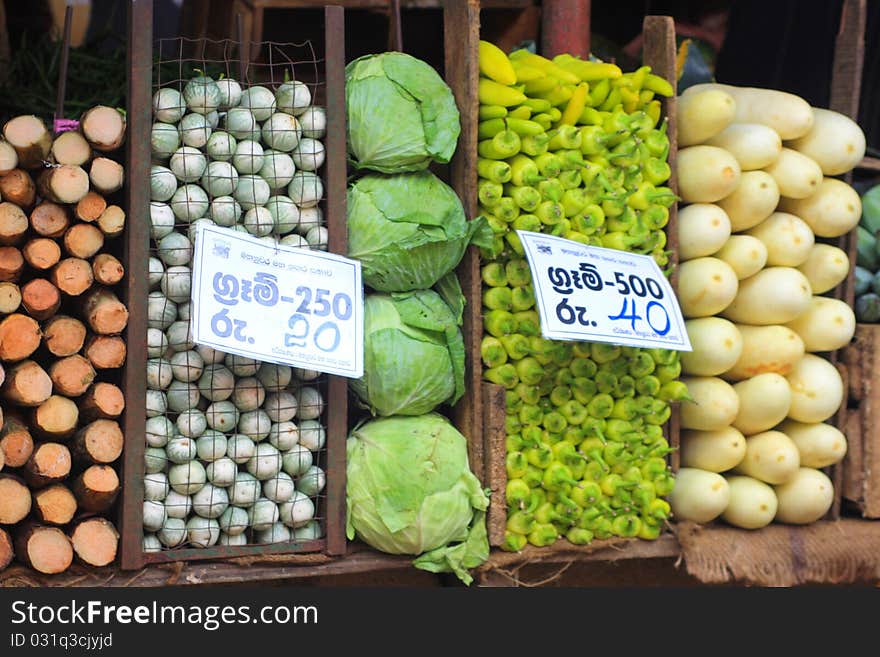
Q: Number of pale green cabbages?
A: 4